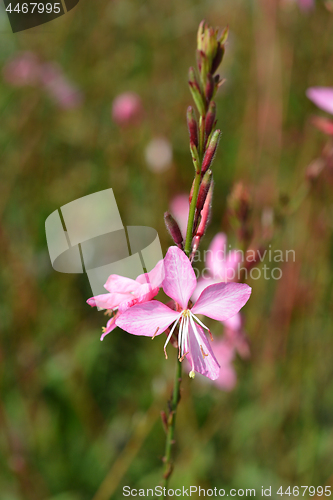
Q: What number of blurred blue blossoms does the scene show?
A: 0